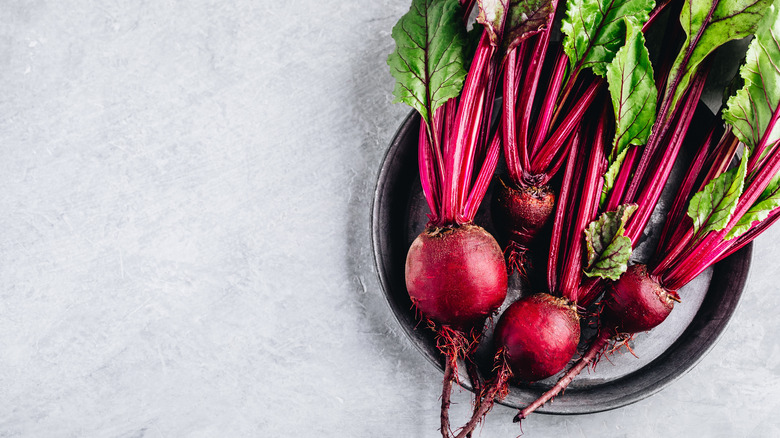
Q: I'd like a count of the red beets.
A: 4